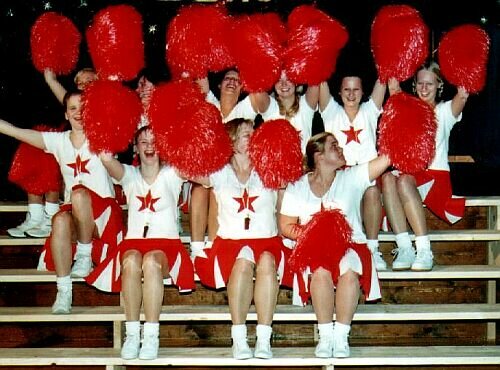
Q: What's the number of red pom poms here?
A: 13